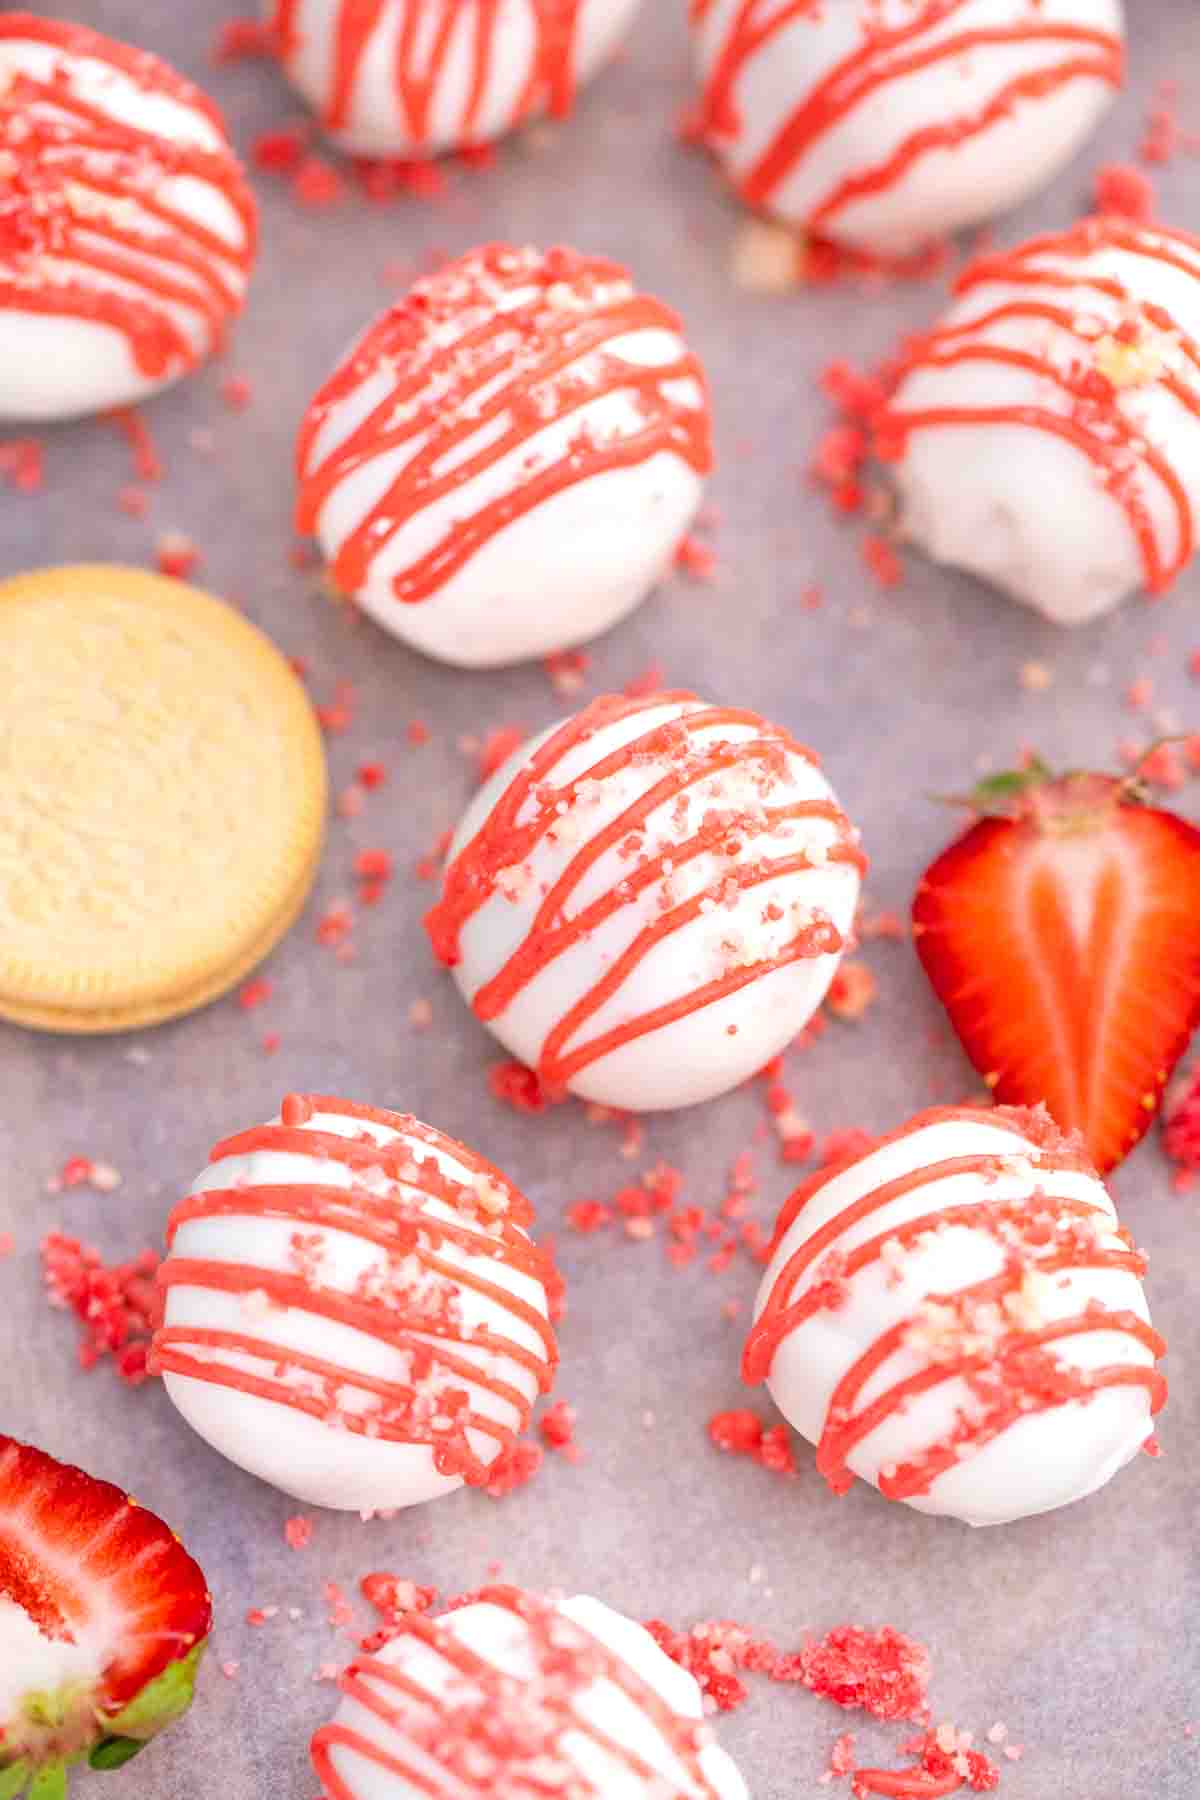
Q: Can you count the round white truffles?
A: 9